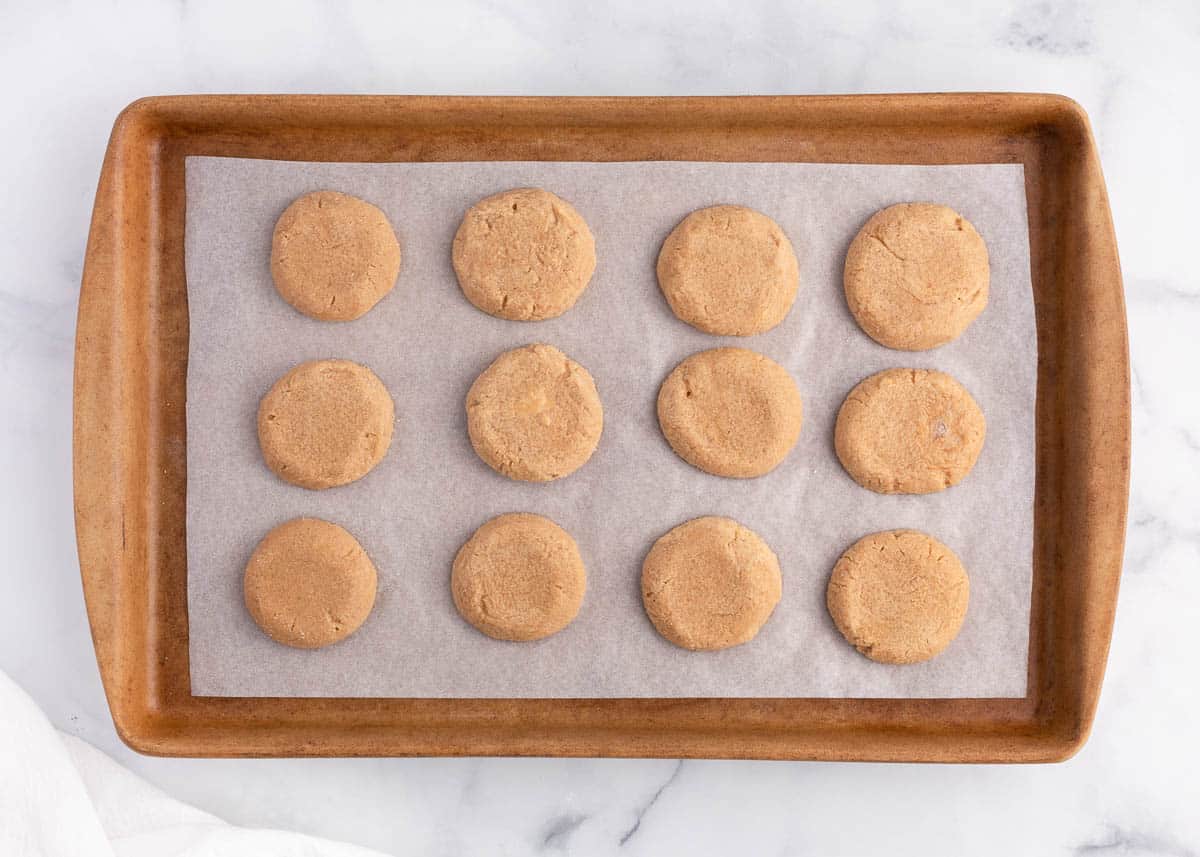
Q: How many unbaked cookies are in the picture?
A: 12